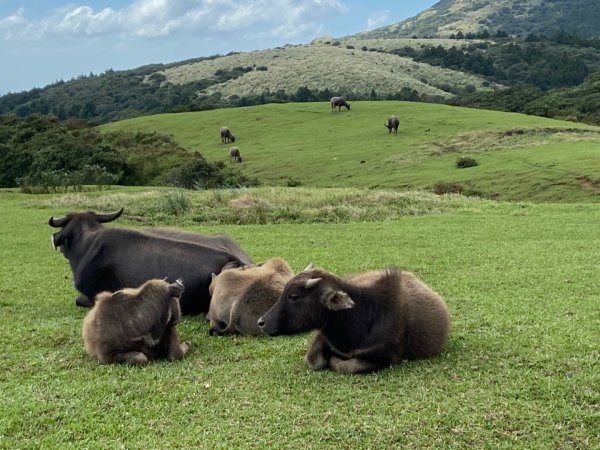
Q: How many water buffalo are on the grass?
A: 8